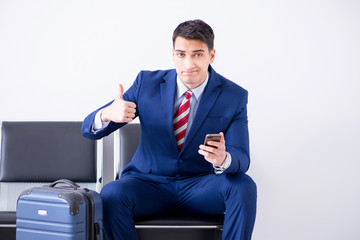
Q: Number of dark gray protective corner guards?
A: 2